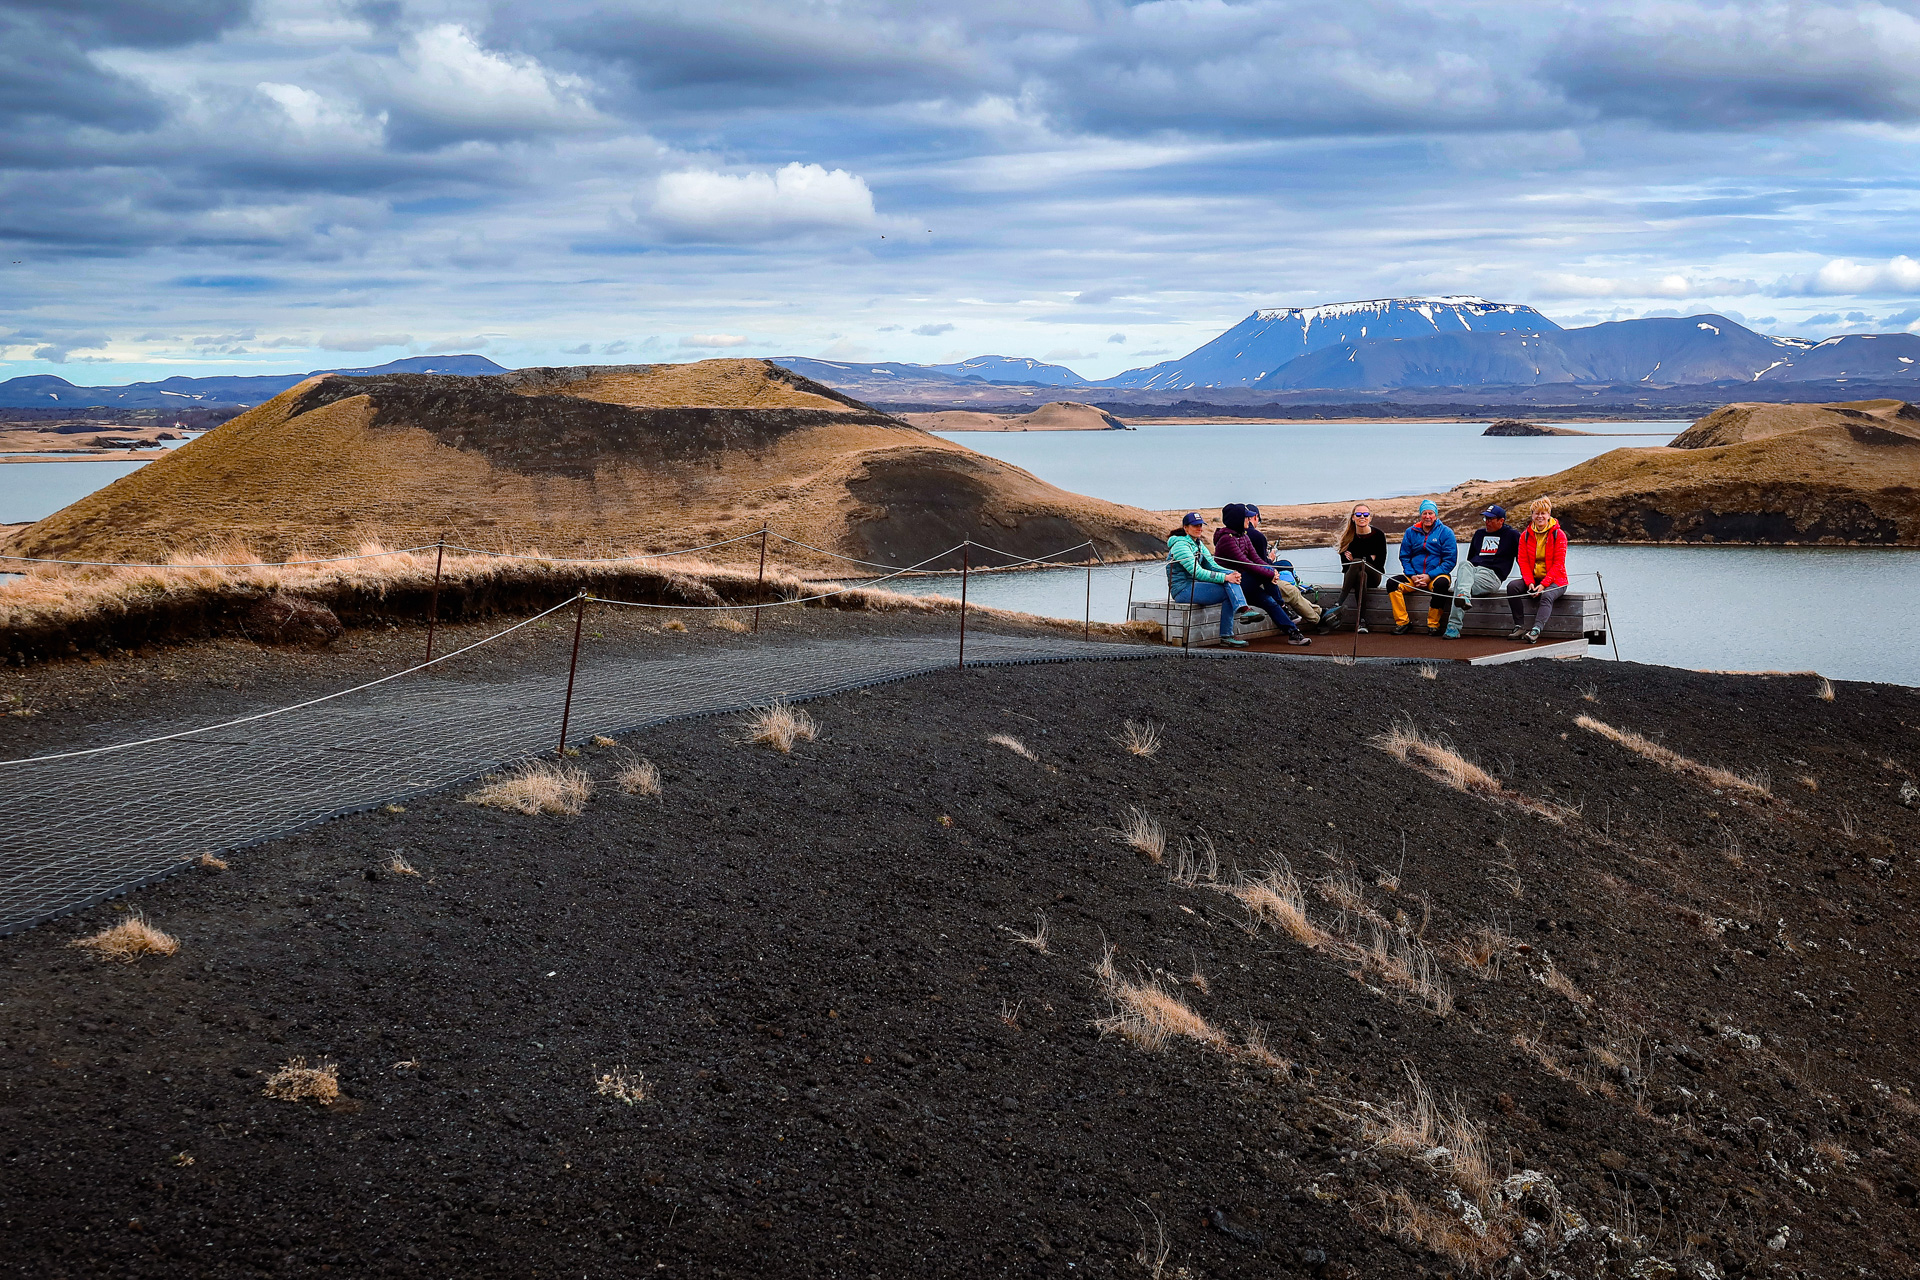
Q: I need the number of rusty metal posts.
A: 10